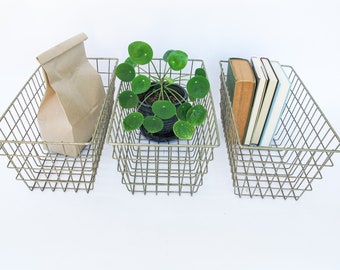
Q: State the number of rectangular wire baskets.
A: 3